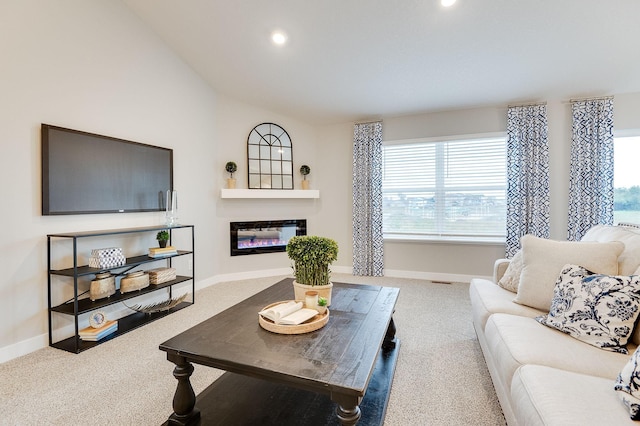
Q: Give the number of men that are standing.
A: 0